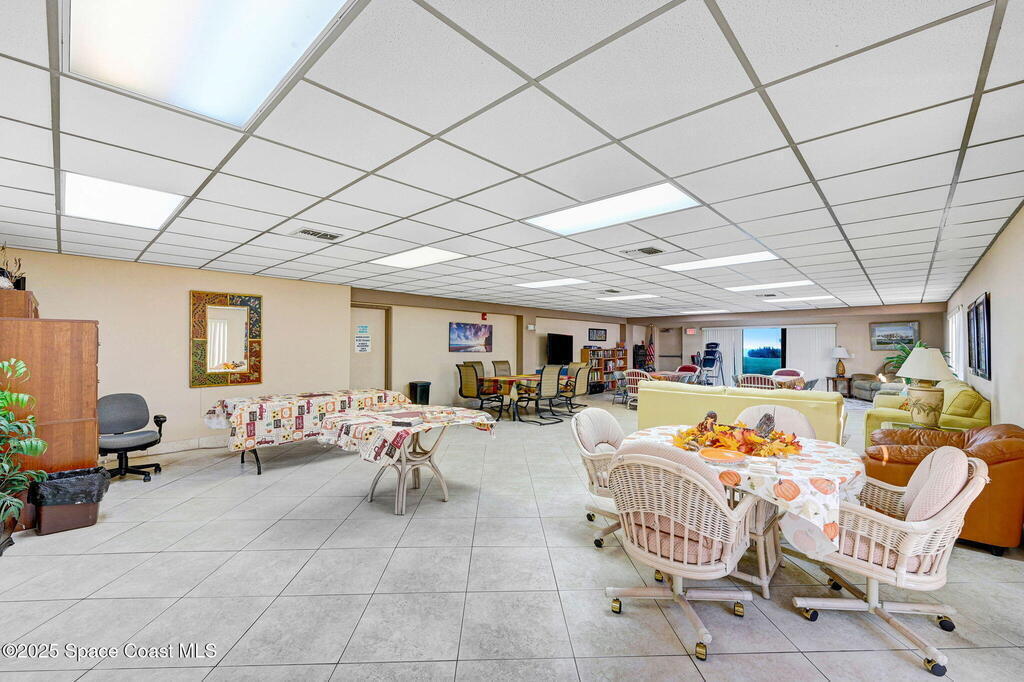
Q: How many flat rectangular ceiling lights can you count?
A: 10